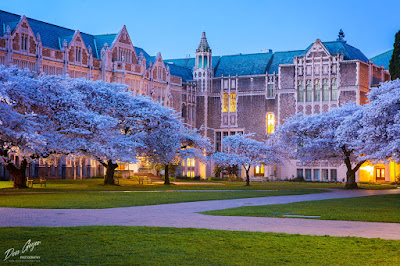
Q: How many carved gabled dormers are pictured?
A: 5